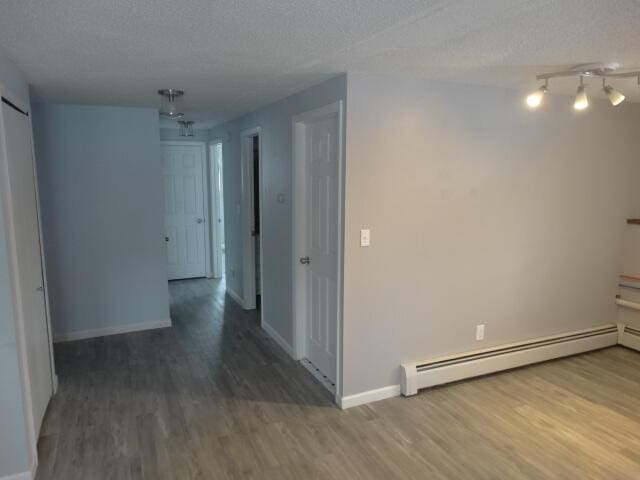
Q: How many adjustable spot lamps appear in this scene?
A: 3